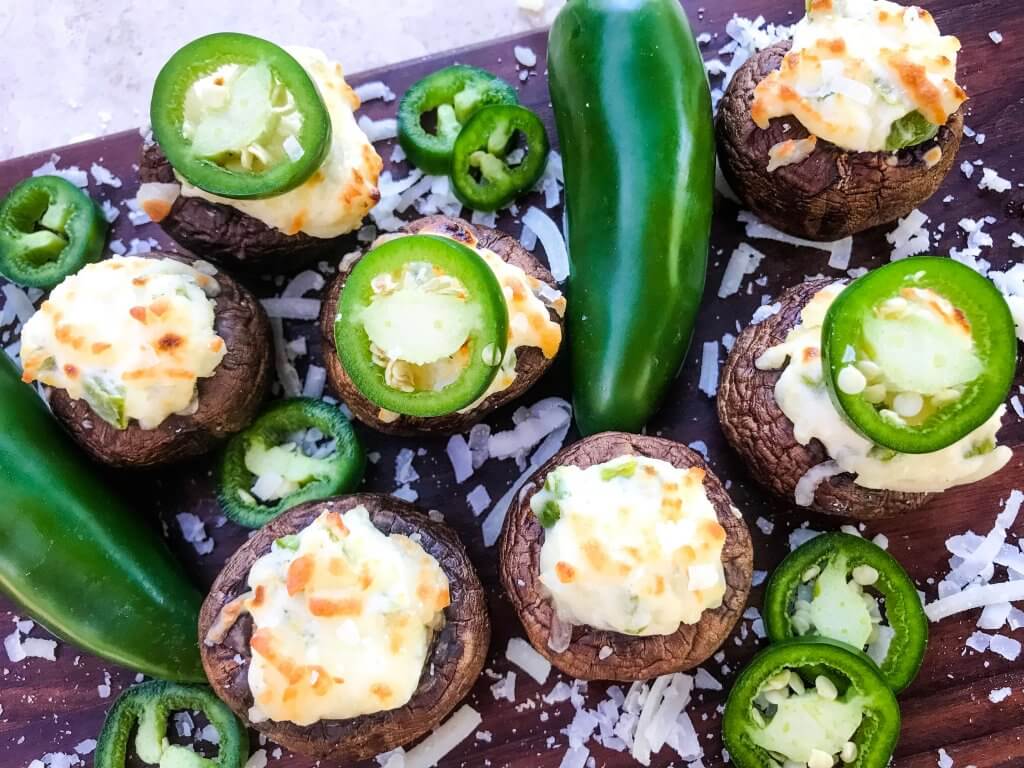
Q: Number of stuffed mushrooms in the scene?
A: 7